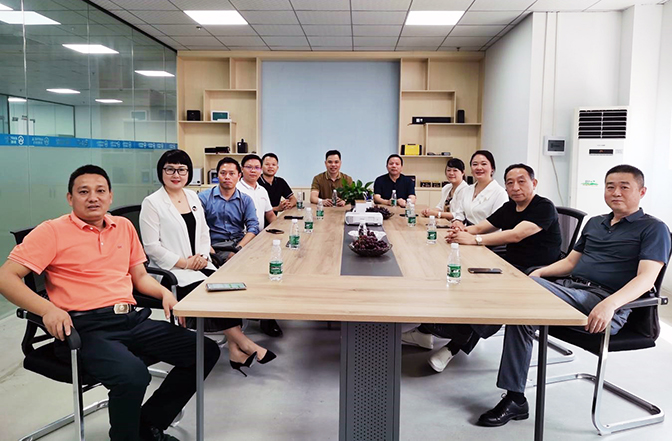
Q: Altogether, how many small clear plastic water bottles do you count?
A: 11